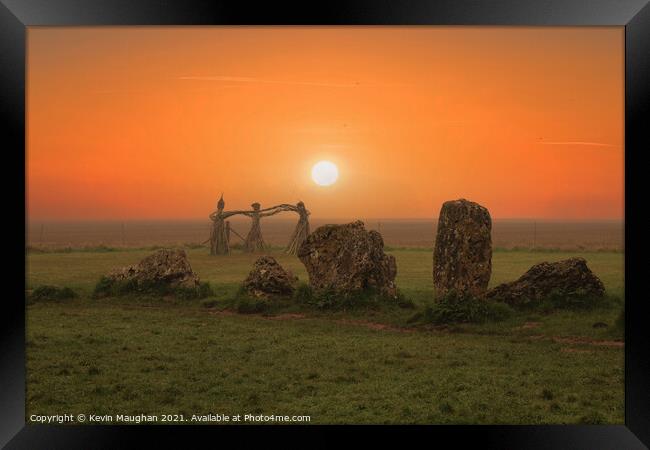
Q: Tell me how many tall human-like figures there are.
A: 3